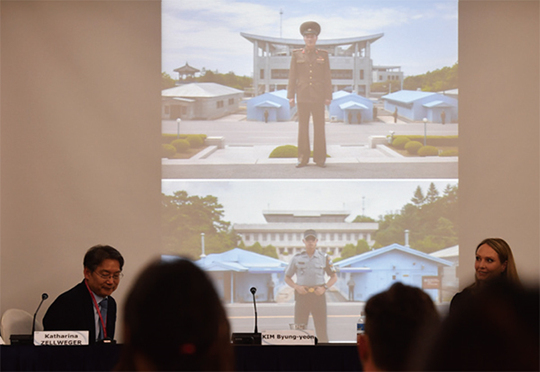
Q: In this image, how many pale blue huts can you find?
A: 5